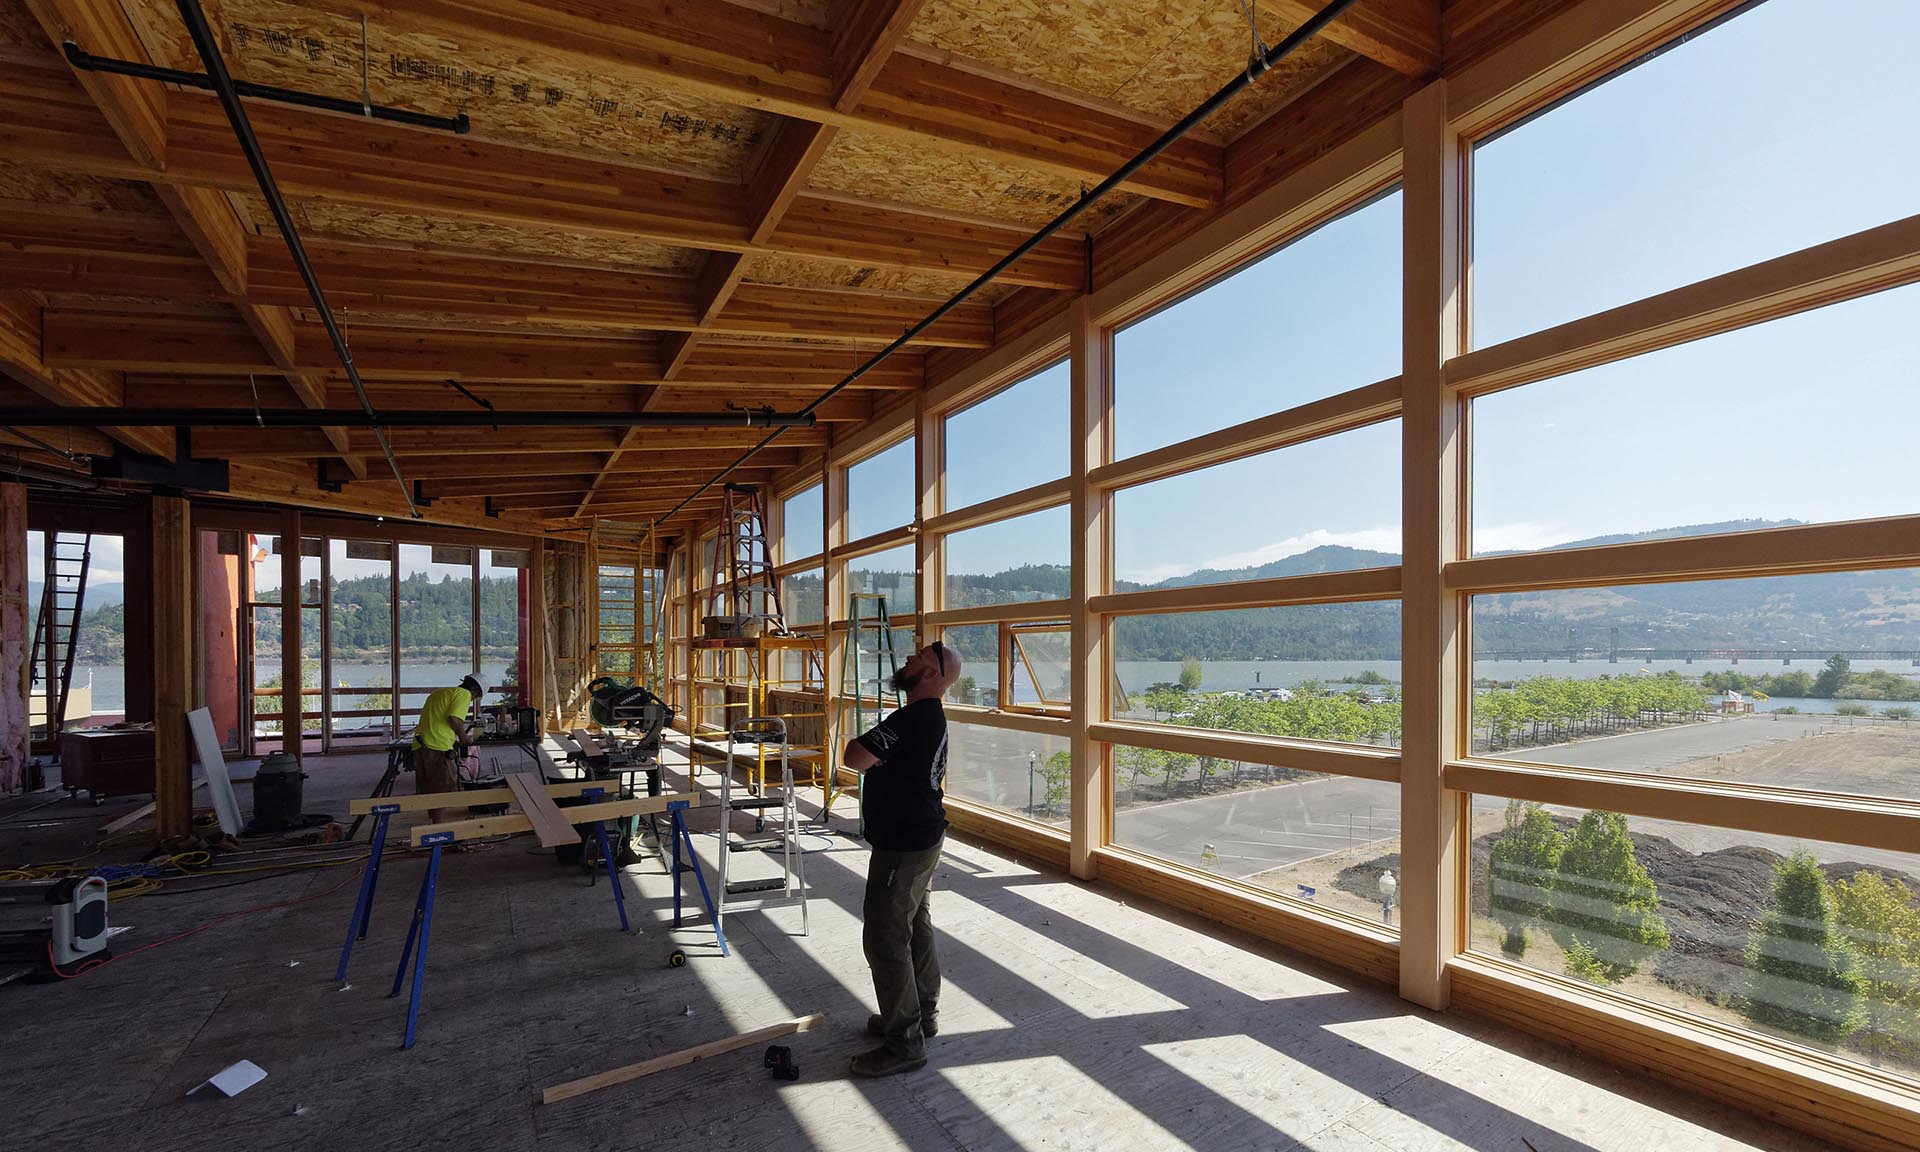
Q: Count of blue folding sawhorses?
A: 2